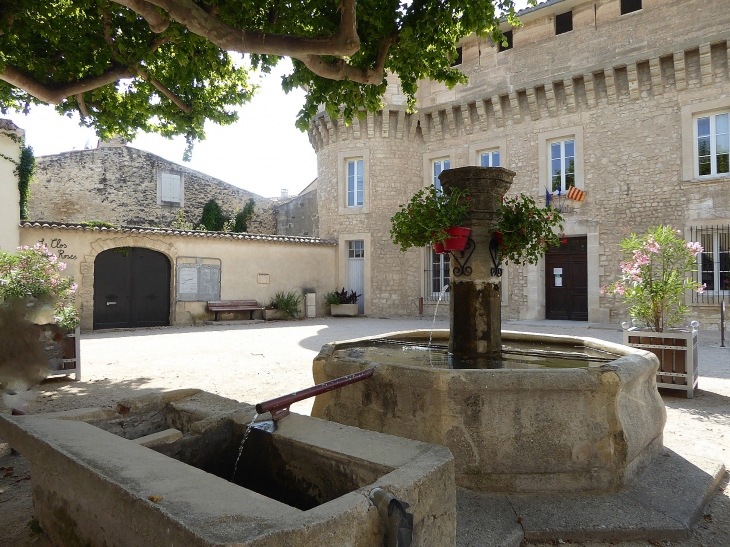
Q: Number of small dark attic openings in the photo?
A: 4